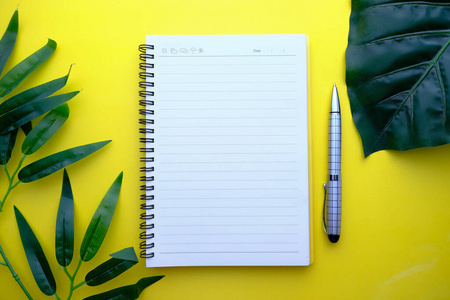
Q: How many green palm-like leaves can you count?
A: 12